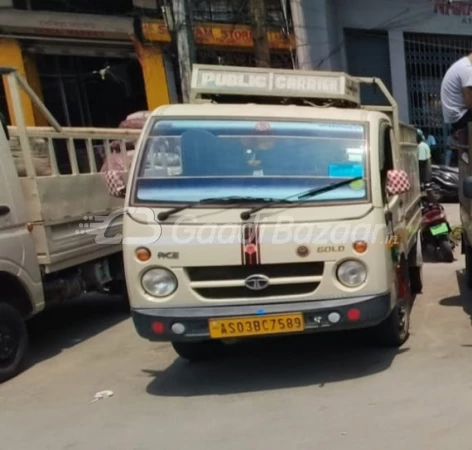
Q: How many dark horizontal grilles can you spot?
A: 2